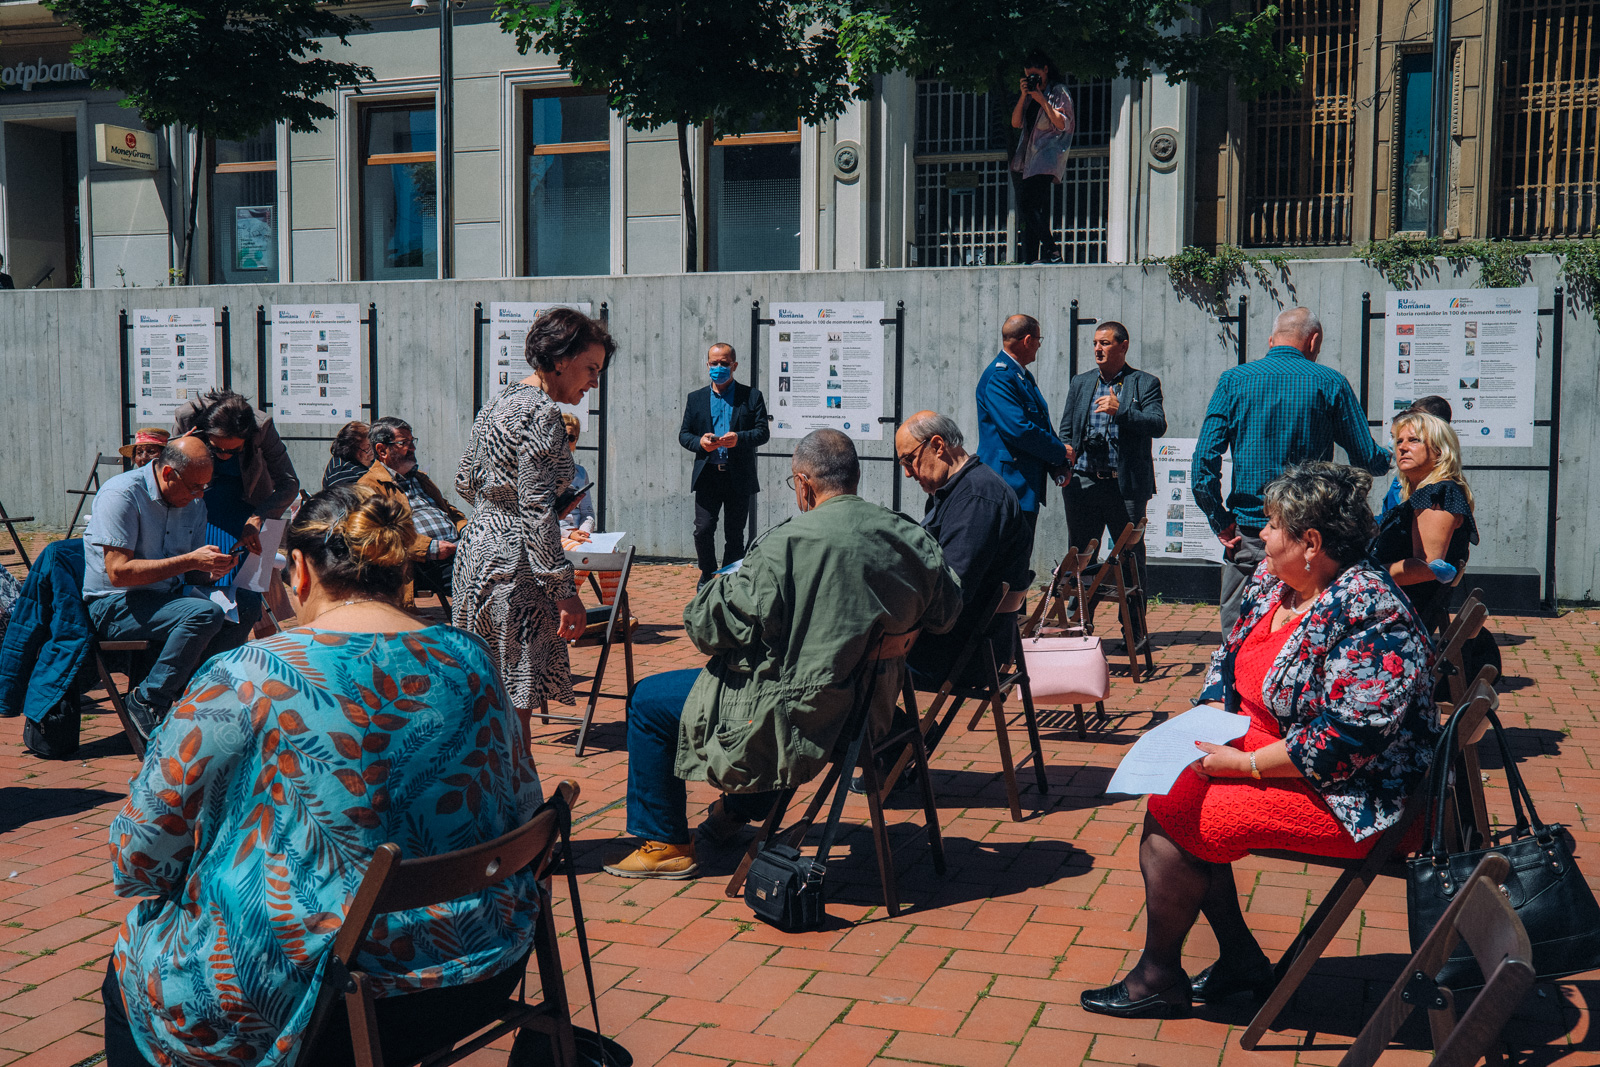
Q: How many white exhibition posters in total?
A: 6